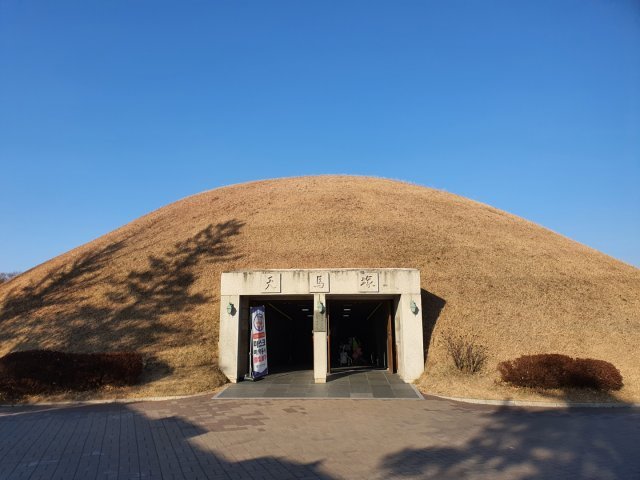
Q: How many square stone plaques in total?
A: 3